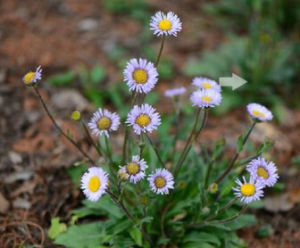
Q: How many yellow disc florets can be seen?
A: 13